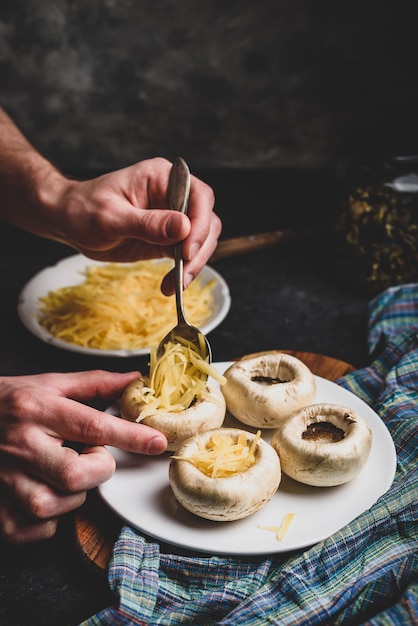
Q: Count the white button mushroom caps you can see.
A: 4